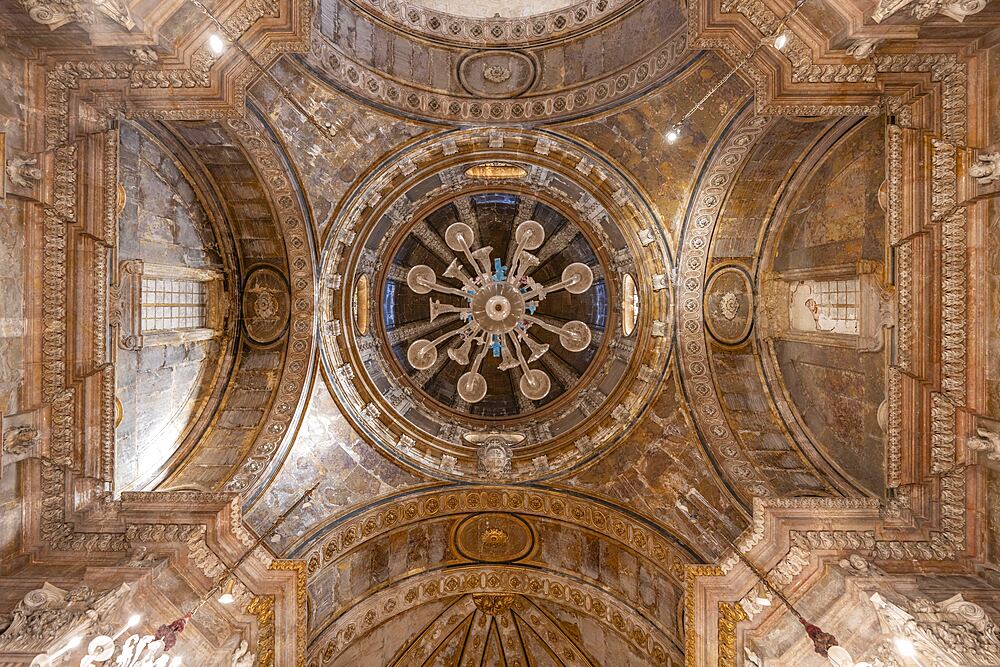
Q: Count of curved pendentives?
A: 4